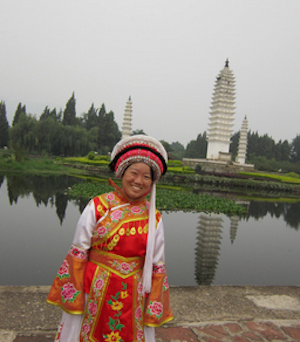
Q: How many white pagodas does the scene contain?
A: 3